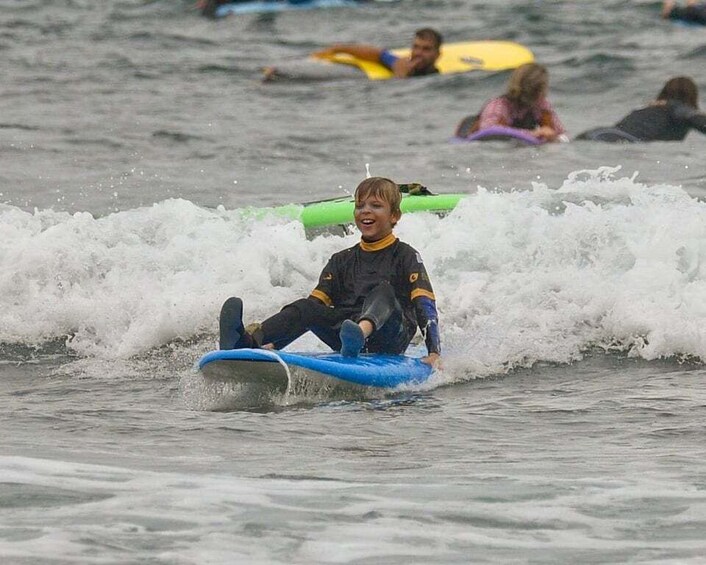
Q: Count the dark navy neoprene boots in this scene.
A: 2